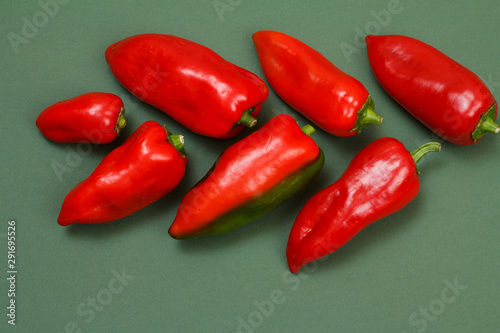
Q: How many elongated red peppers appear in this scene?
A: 7